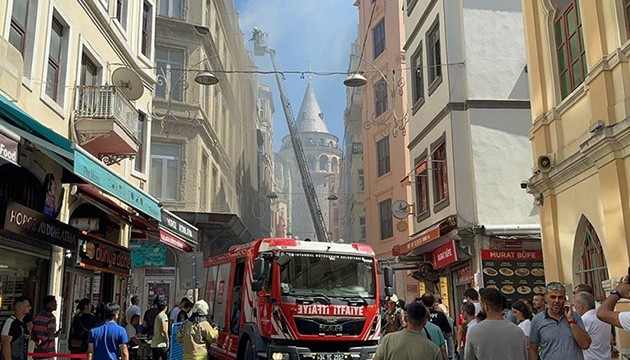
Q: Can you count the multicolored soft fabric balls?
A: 0